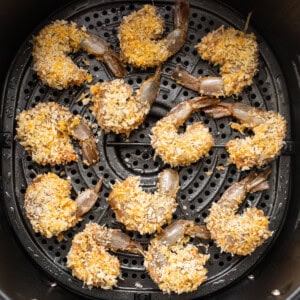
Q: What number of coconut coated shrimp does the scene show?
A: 12